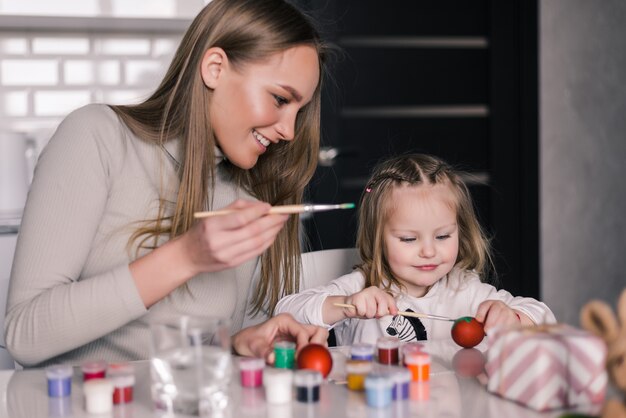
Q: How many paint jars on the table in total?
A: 15